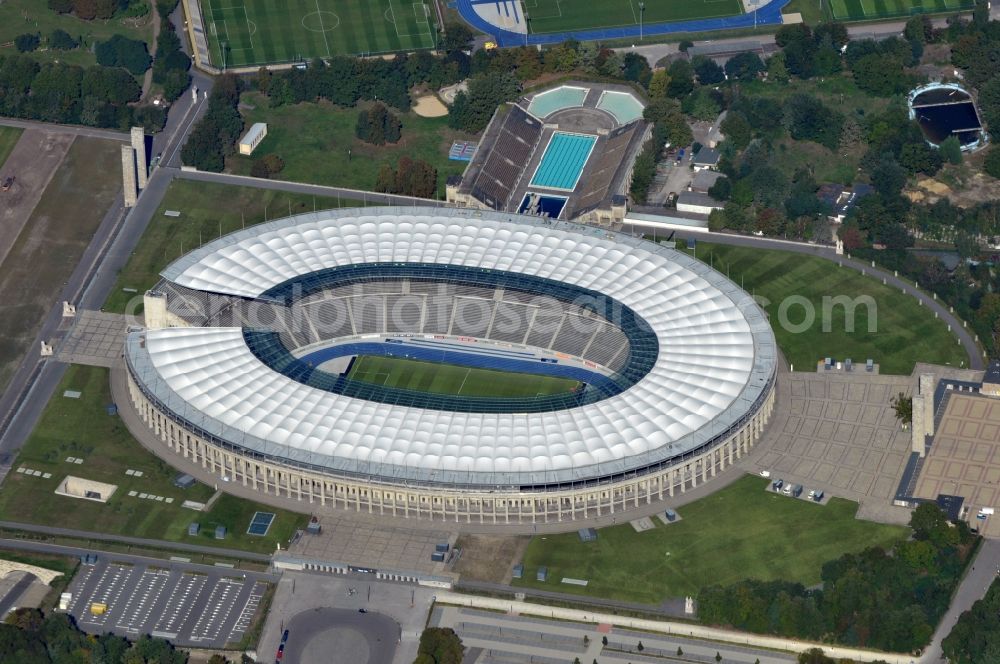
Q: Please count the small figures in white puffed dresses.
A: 0